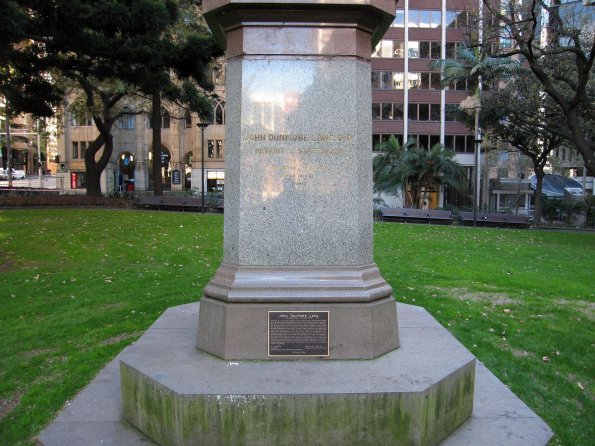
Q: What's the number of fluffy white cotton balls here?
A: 0